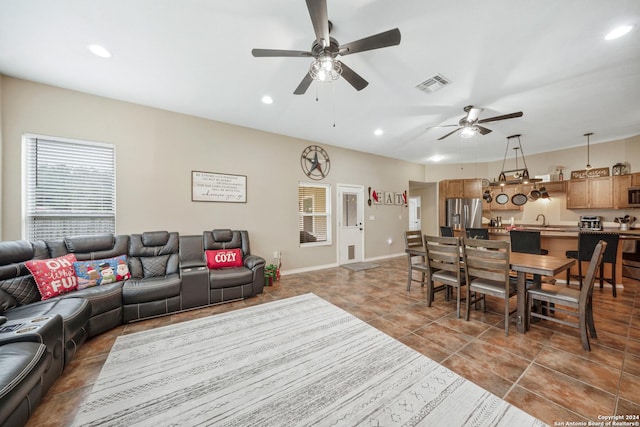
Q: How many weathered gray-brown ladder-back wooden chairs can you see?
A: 4